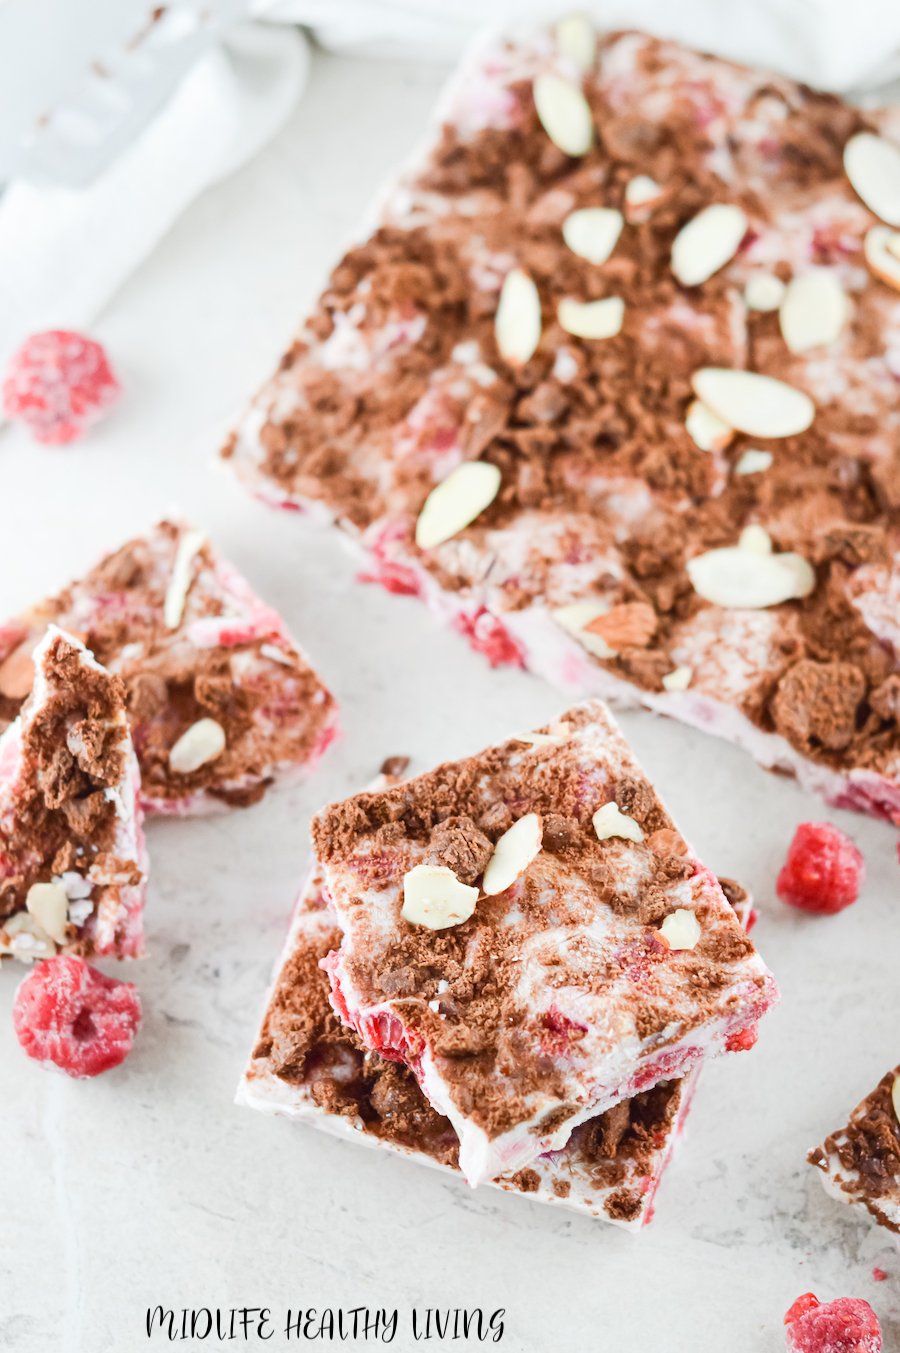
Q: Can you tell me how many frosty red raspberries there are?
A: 4